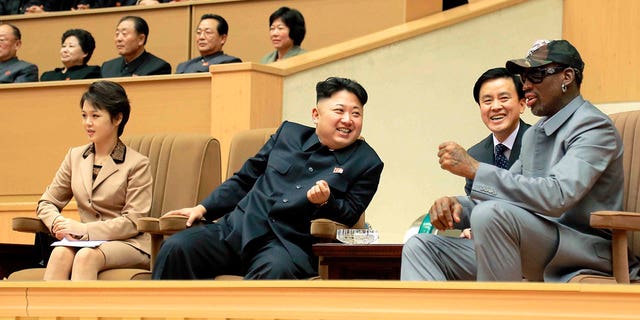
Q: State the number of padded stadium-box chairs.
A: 3